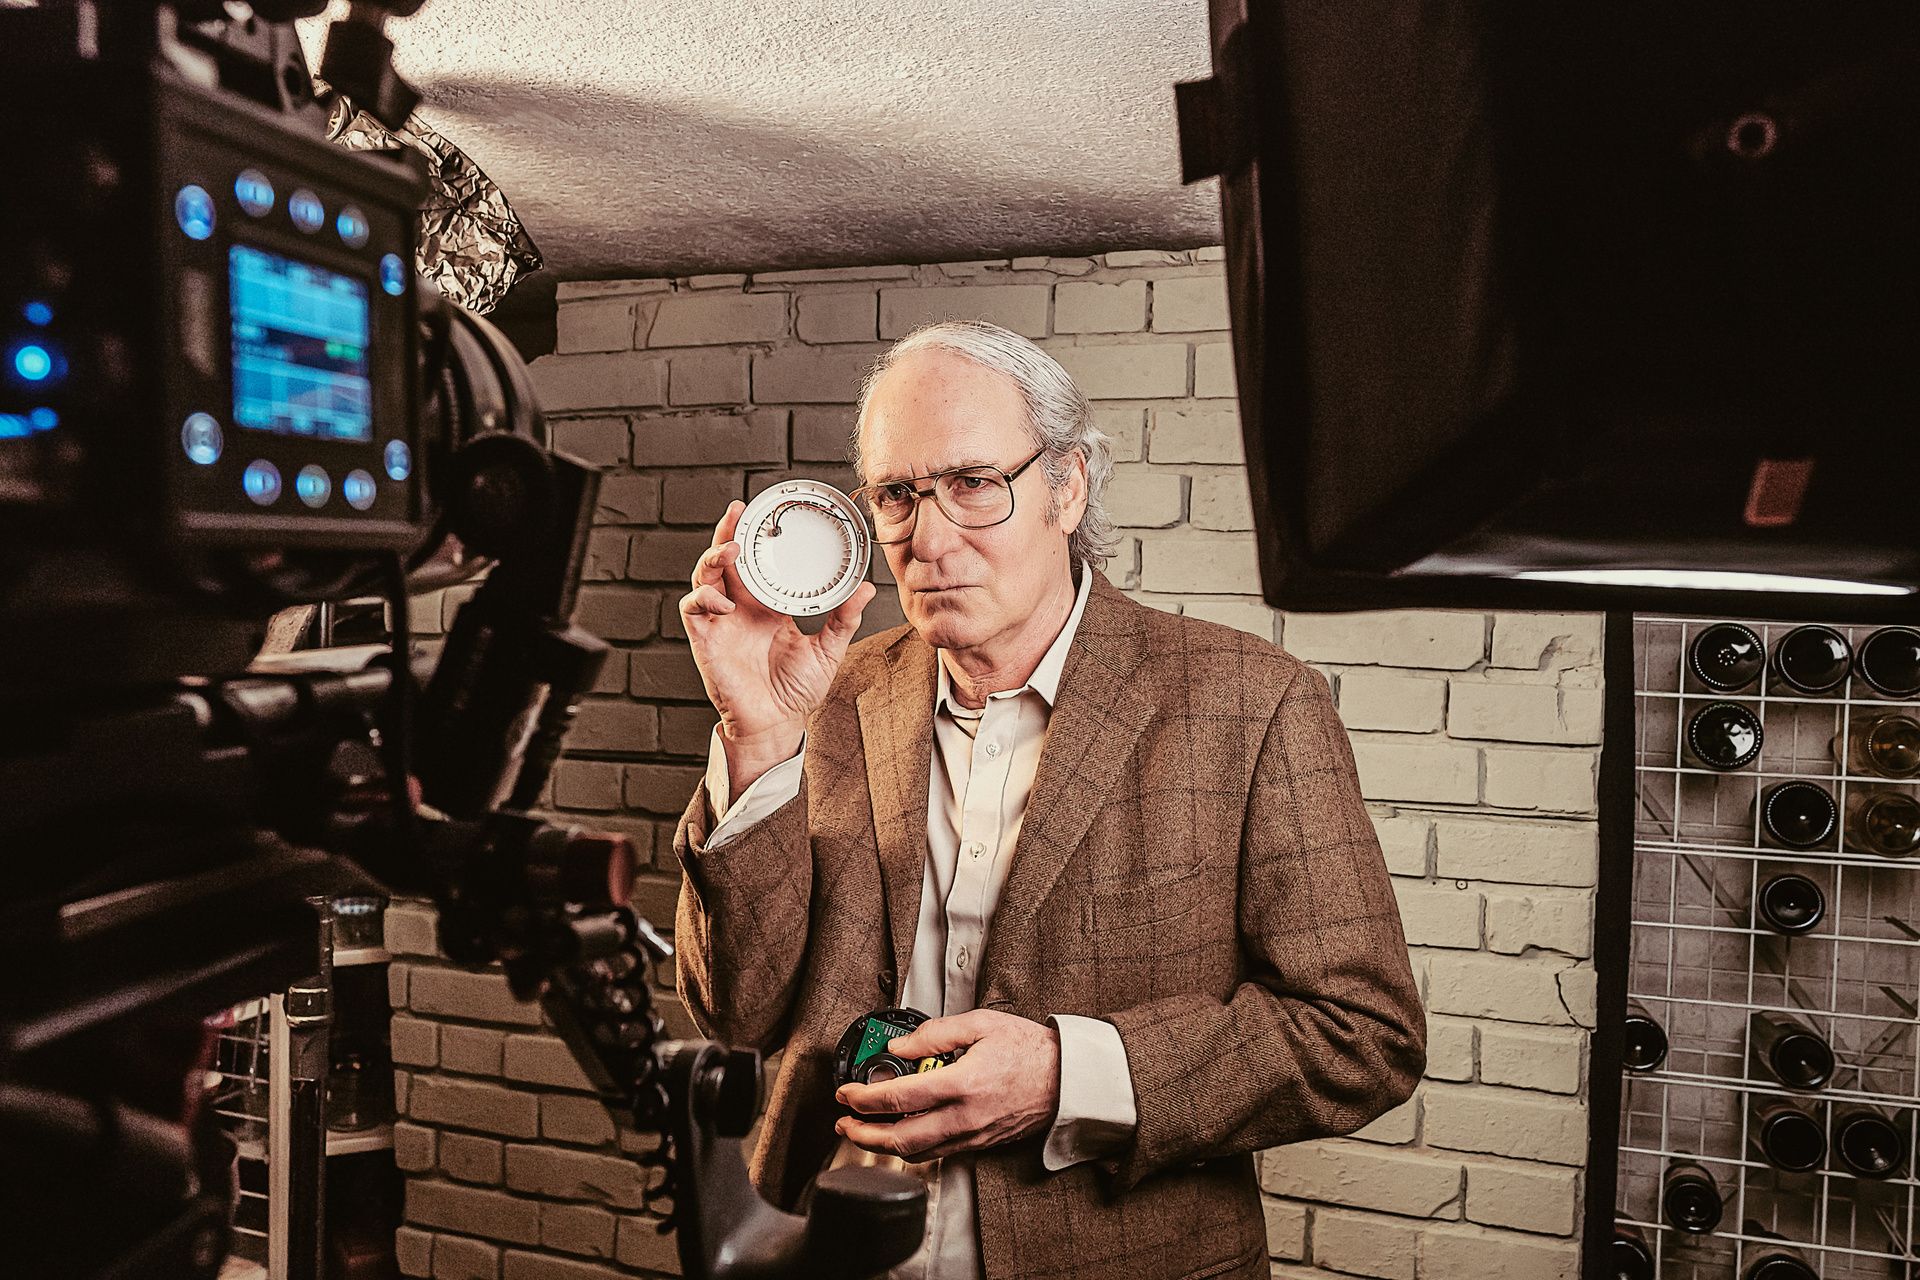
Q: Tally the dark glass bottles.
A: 13